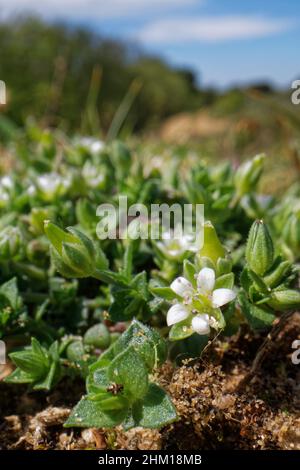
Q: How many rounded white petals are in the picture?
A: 5